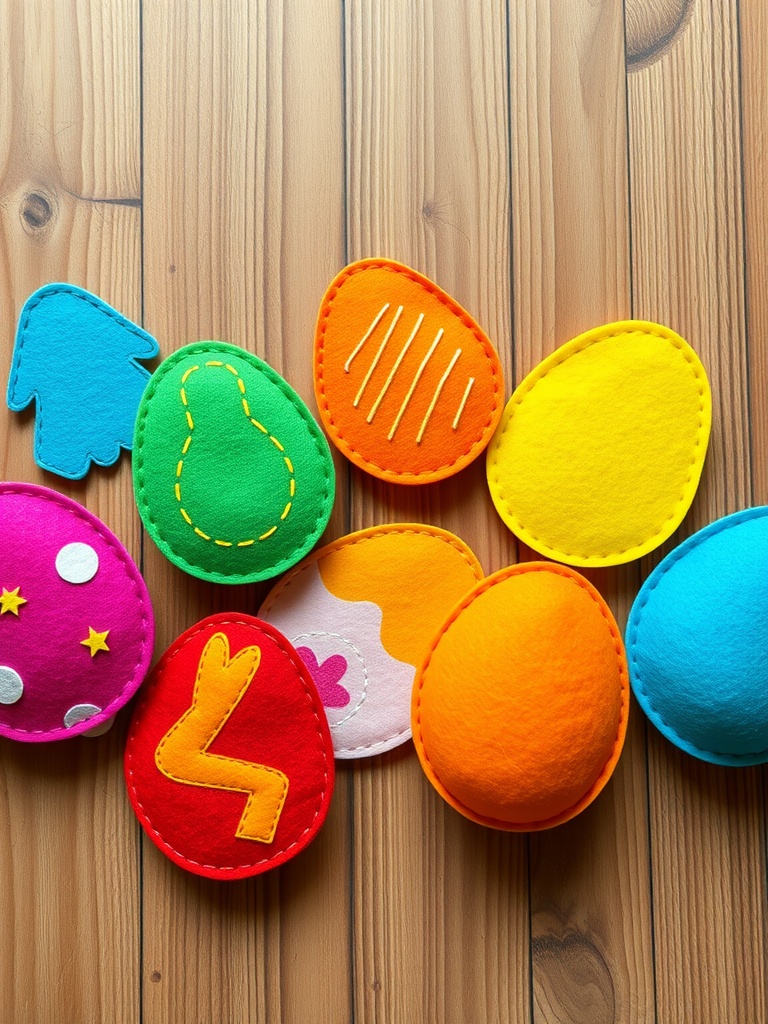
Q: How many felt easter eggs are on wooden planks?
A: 8